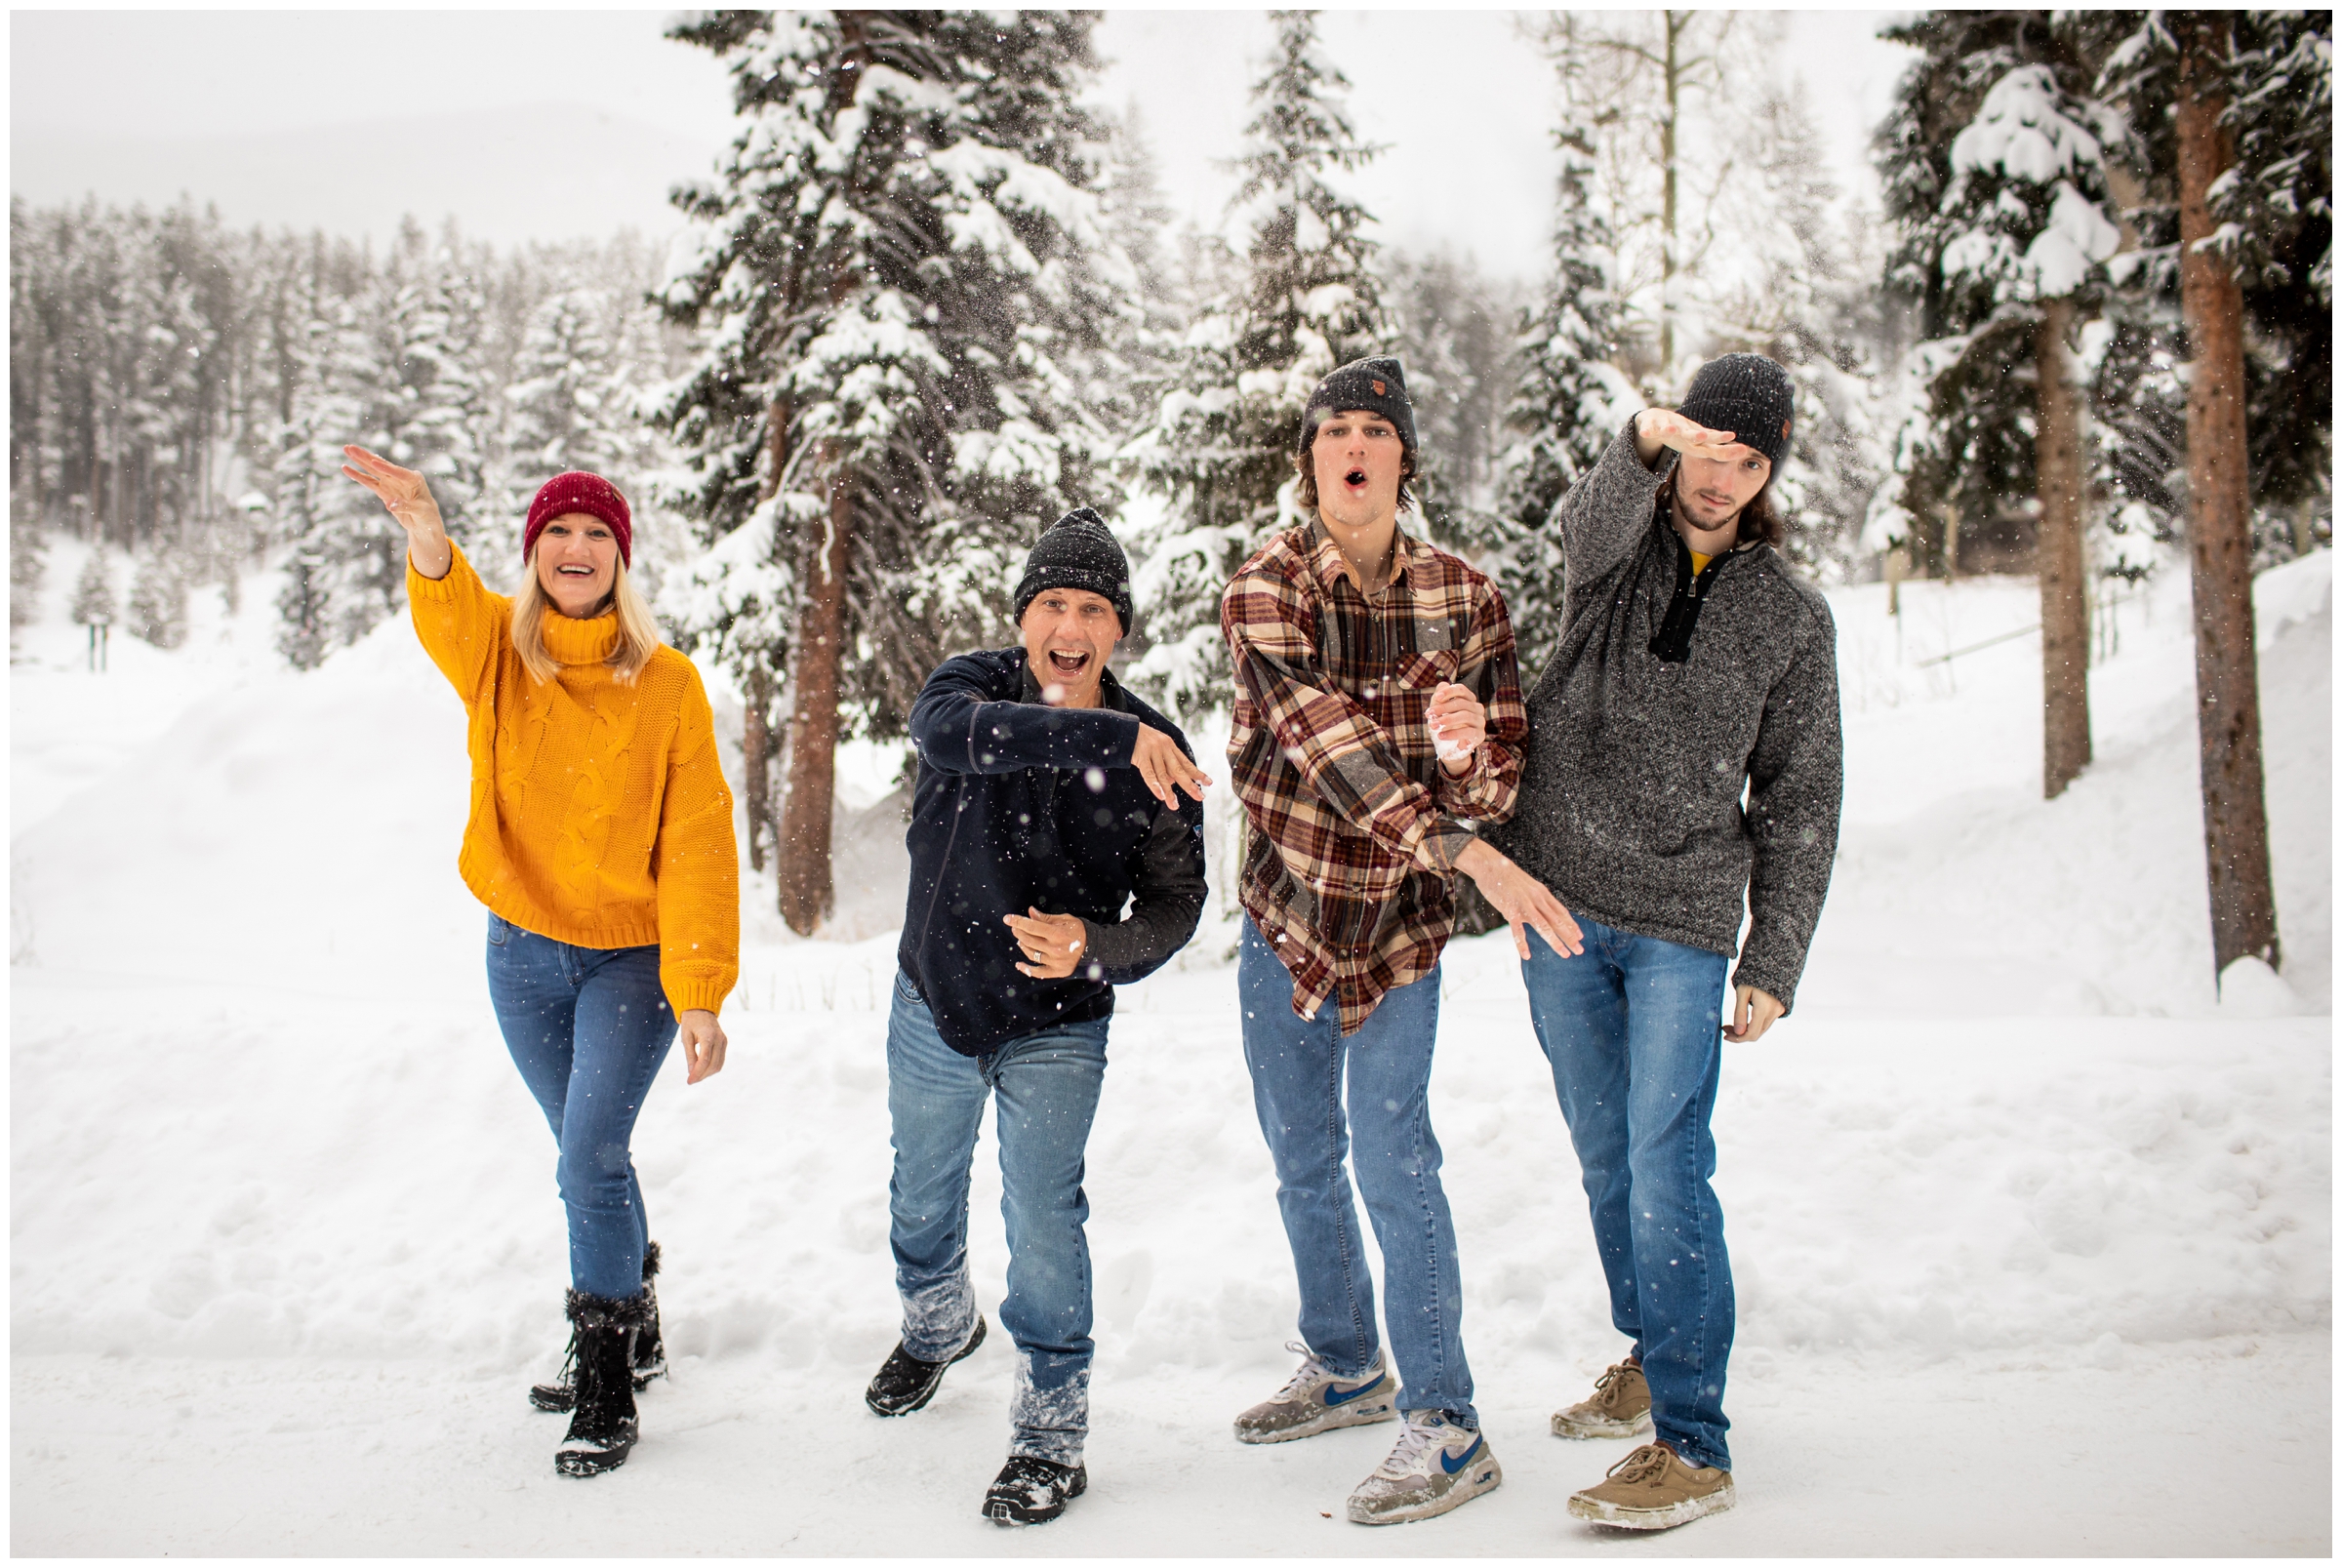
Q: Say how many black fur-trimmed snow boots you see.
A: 2